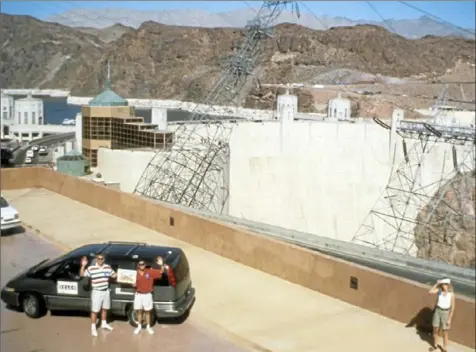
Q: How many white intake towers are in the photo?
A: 4